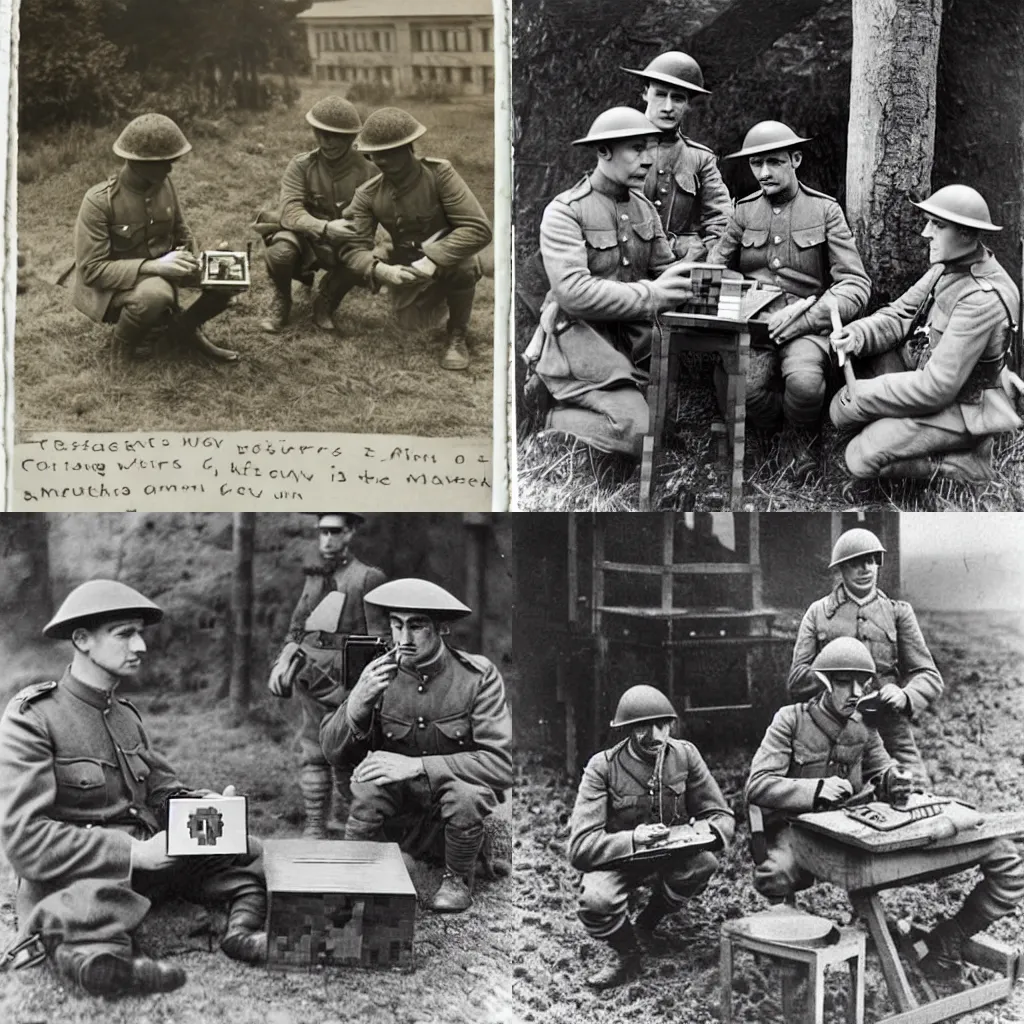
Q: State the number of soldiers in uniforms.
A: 13